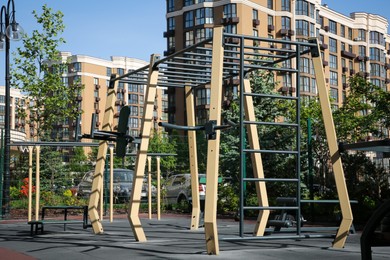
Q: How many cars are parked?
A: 2